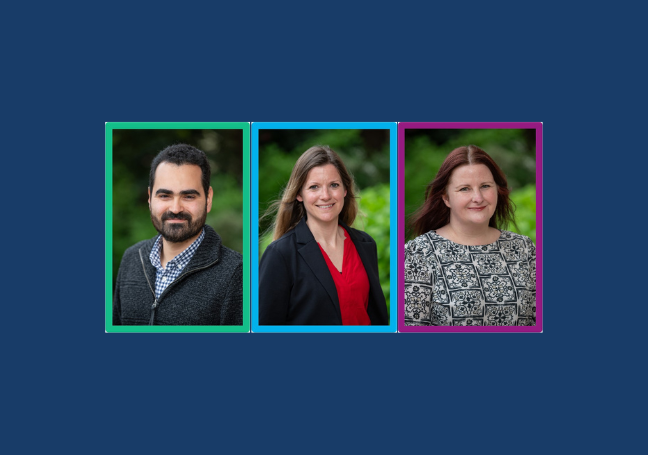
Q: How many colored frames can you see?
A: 3